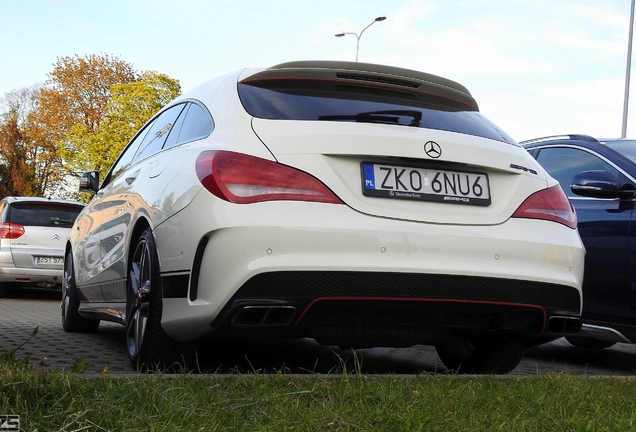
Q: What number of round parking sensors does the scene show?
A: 4